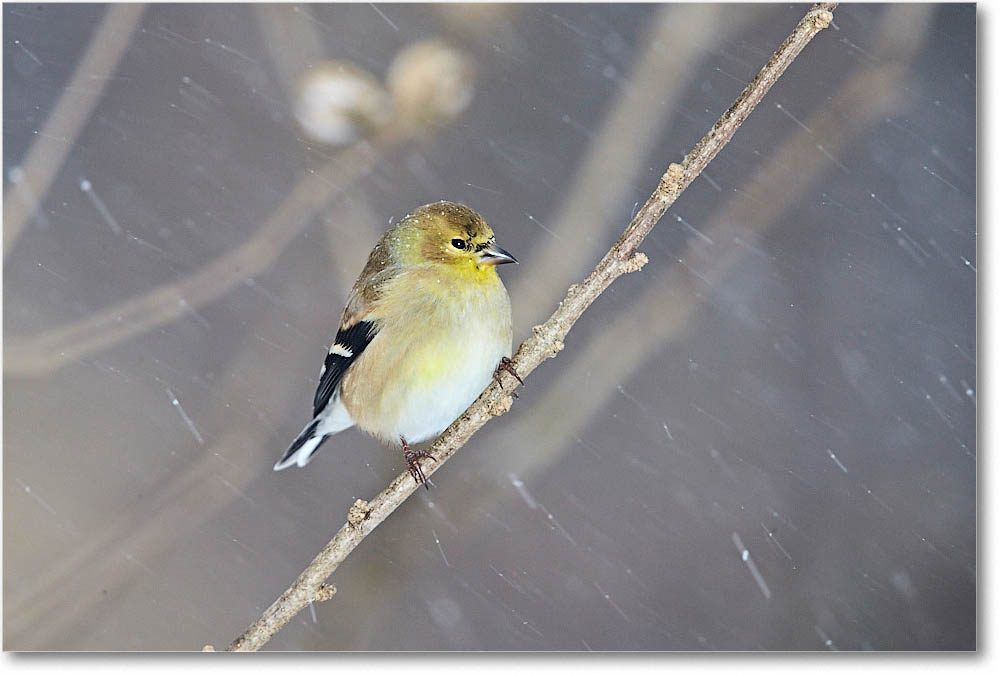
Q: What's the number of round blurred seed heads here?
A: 2